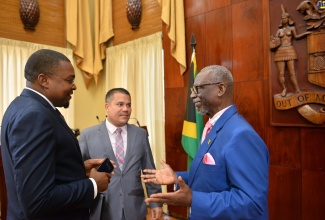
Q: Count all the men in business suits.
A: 3